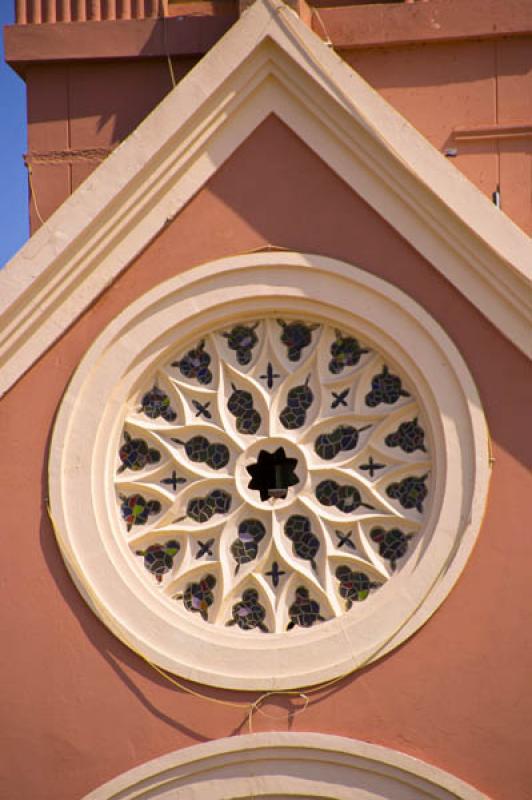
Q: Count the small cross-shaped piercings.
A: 8